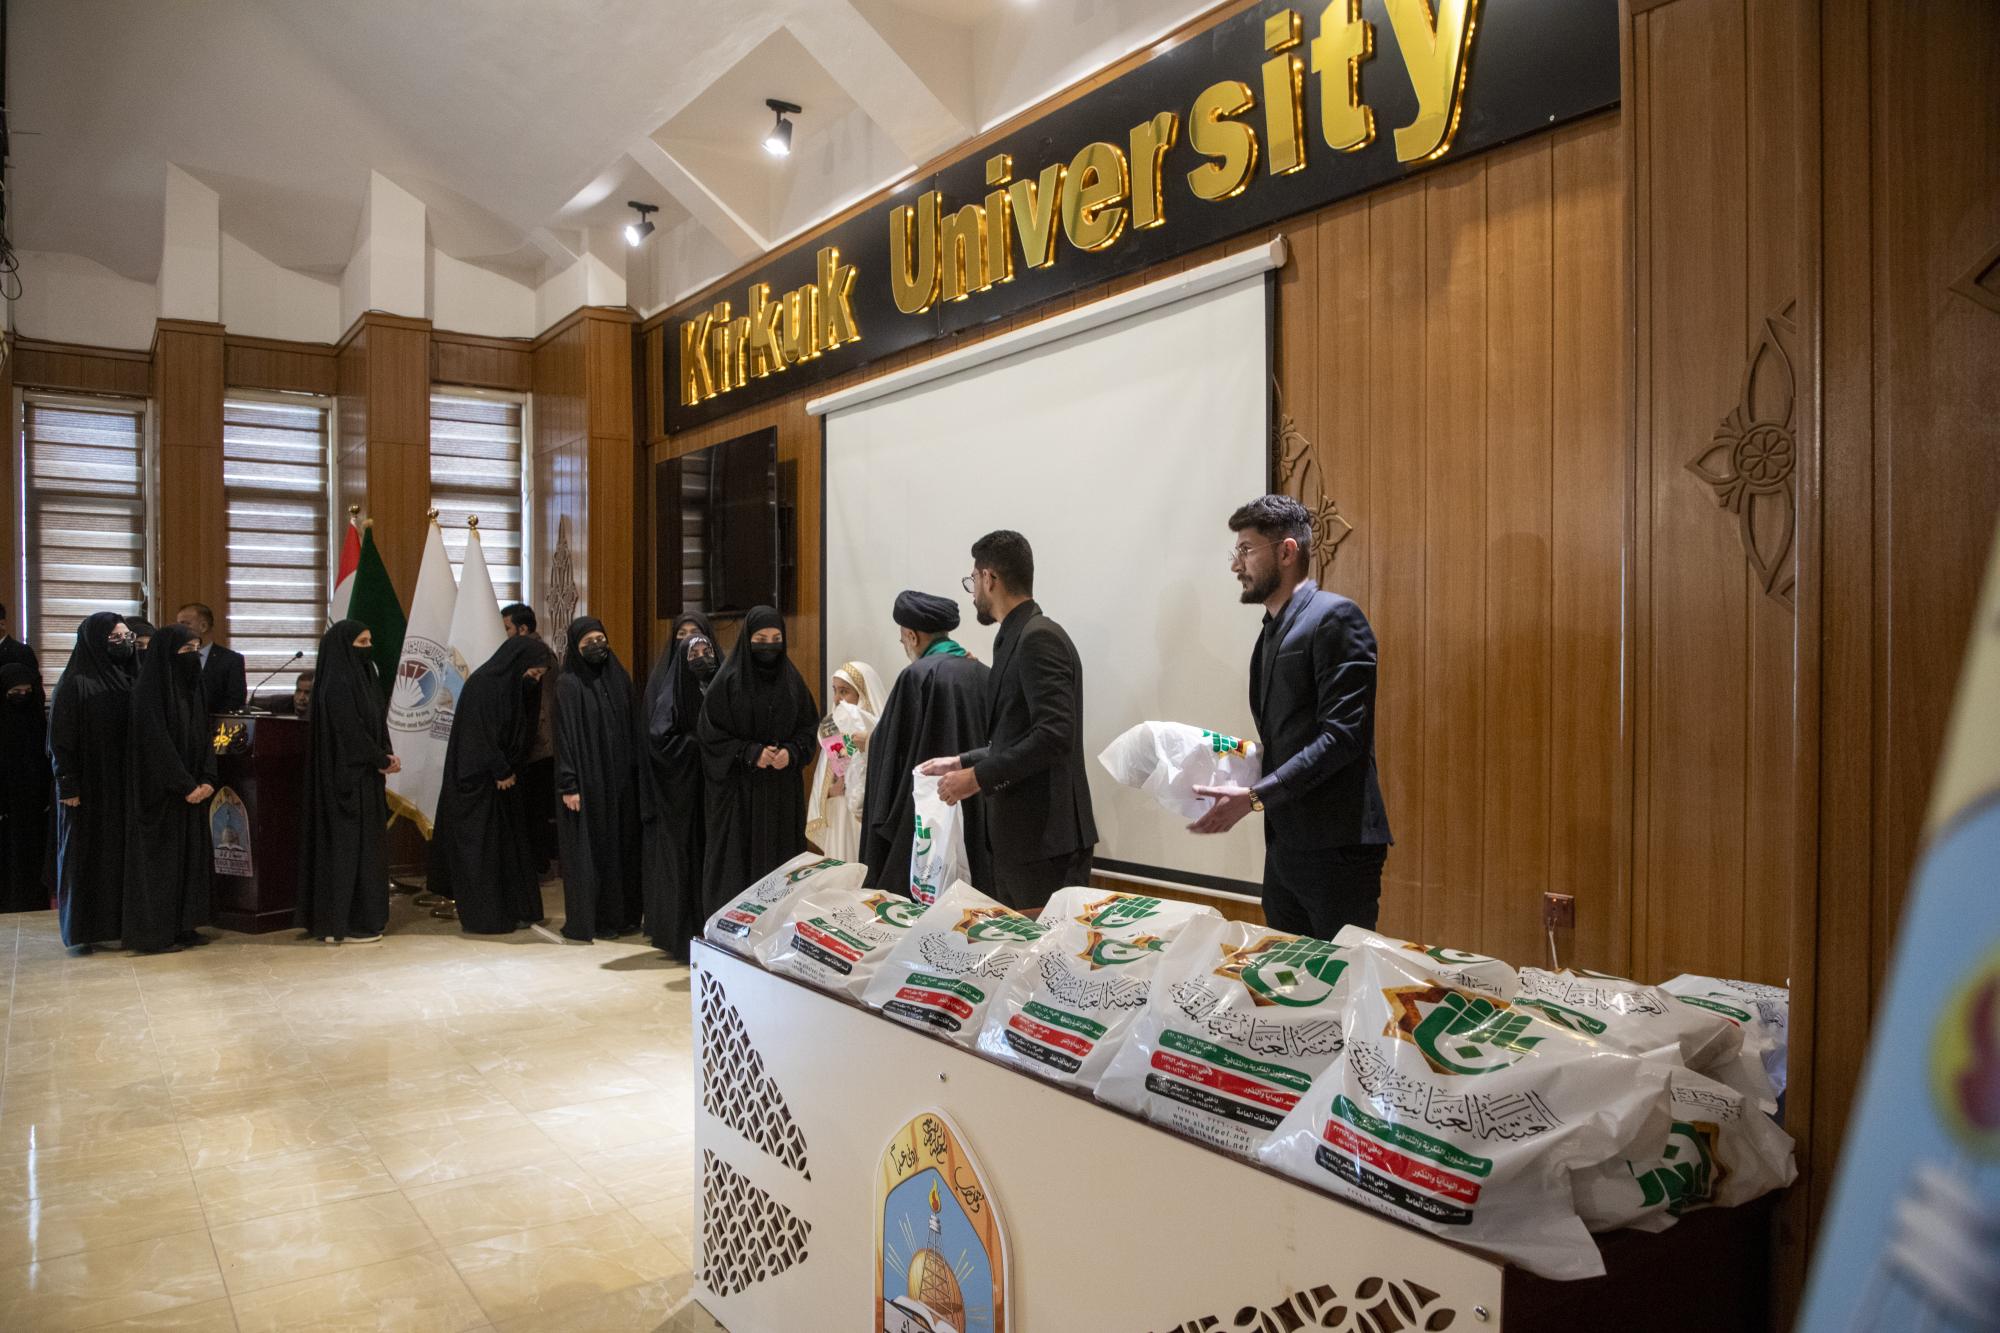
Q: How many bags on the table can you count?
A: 11